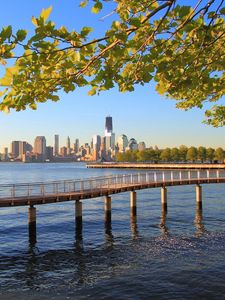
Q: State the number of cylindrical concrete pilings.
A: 6